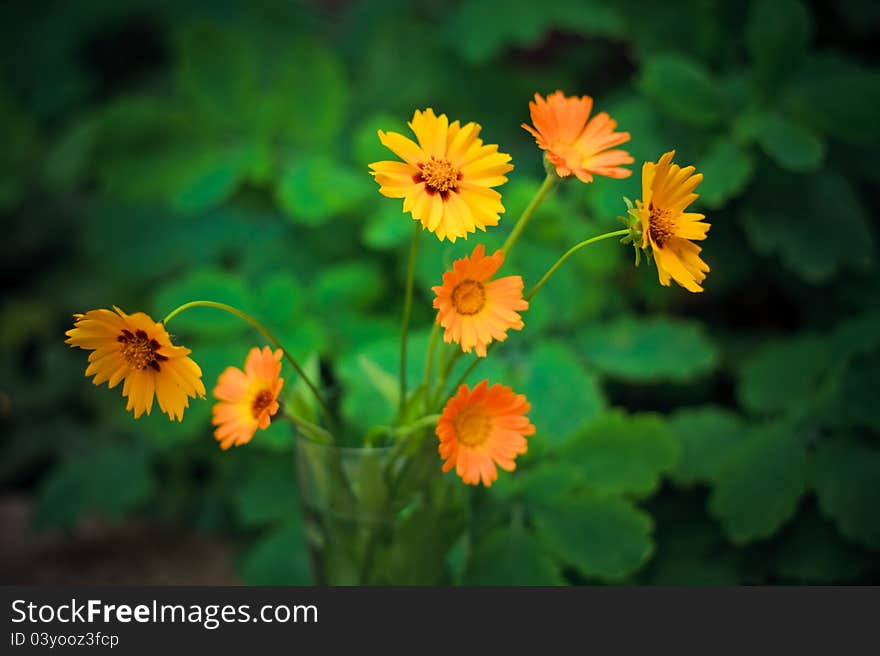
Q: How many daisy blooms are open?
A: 7